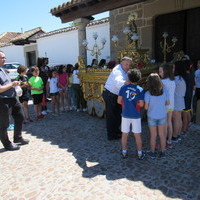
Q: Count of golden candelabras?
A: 3